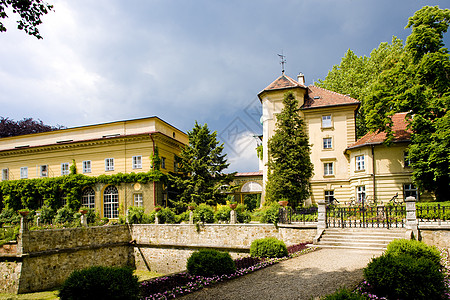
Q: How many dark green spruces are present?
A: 2